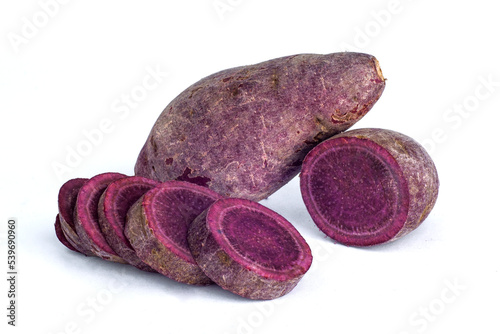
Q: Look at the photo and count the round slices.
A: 6